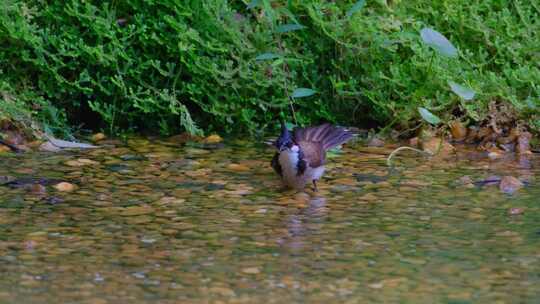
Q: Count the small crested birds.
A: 1